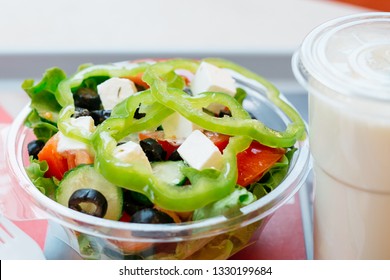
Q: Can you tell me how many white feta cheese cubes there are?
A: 6